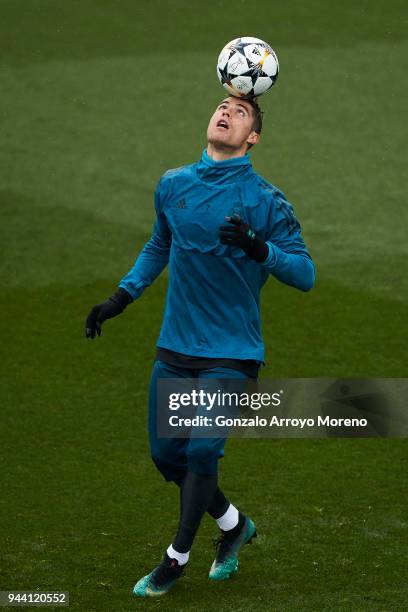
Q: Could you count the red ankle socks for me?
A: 0